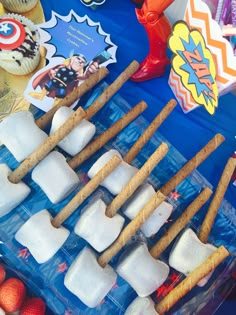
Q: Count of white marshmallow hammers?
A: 12